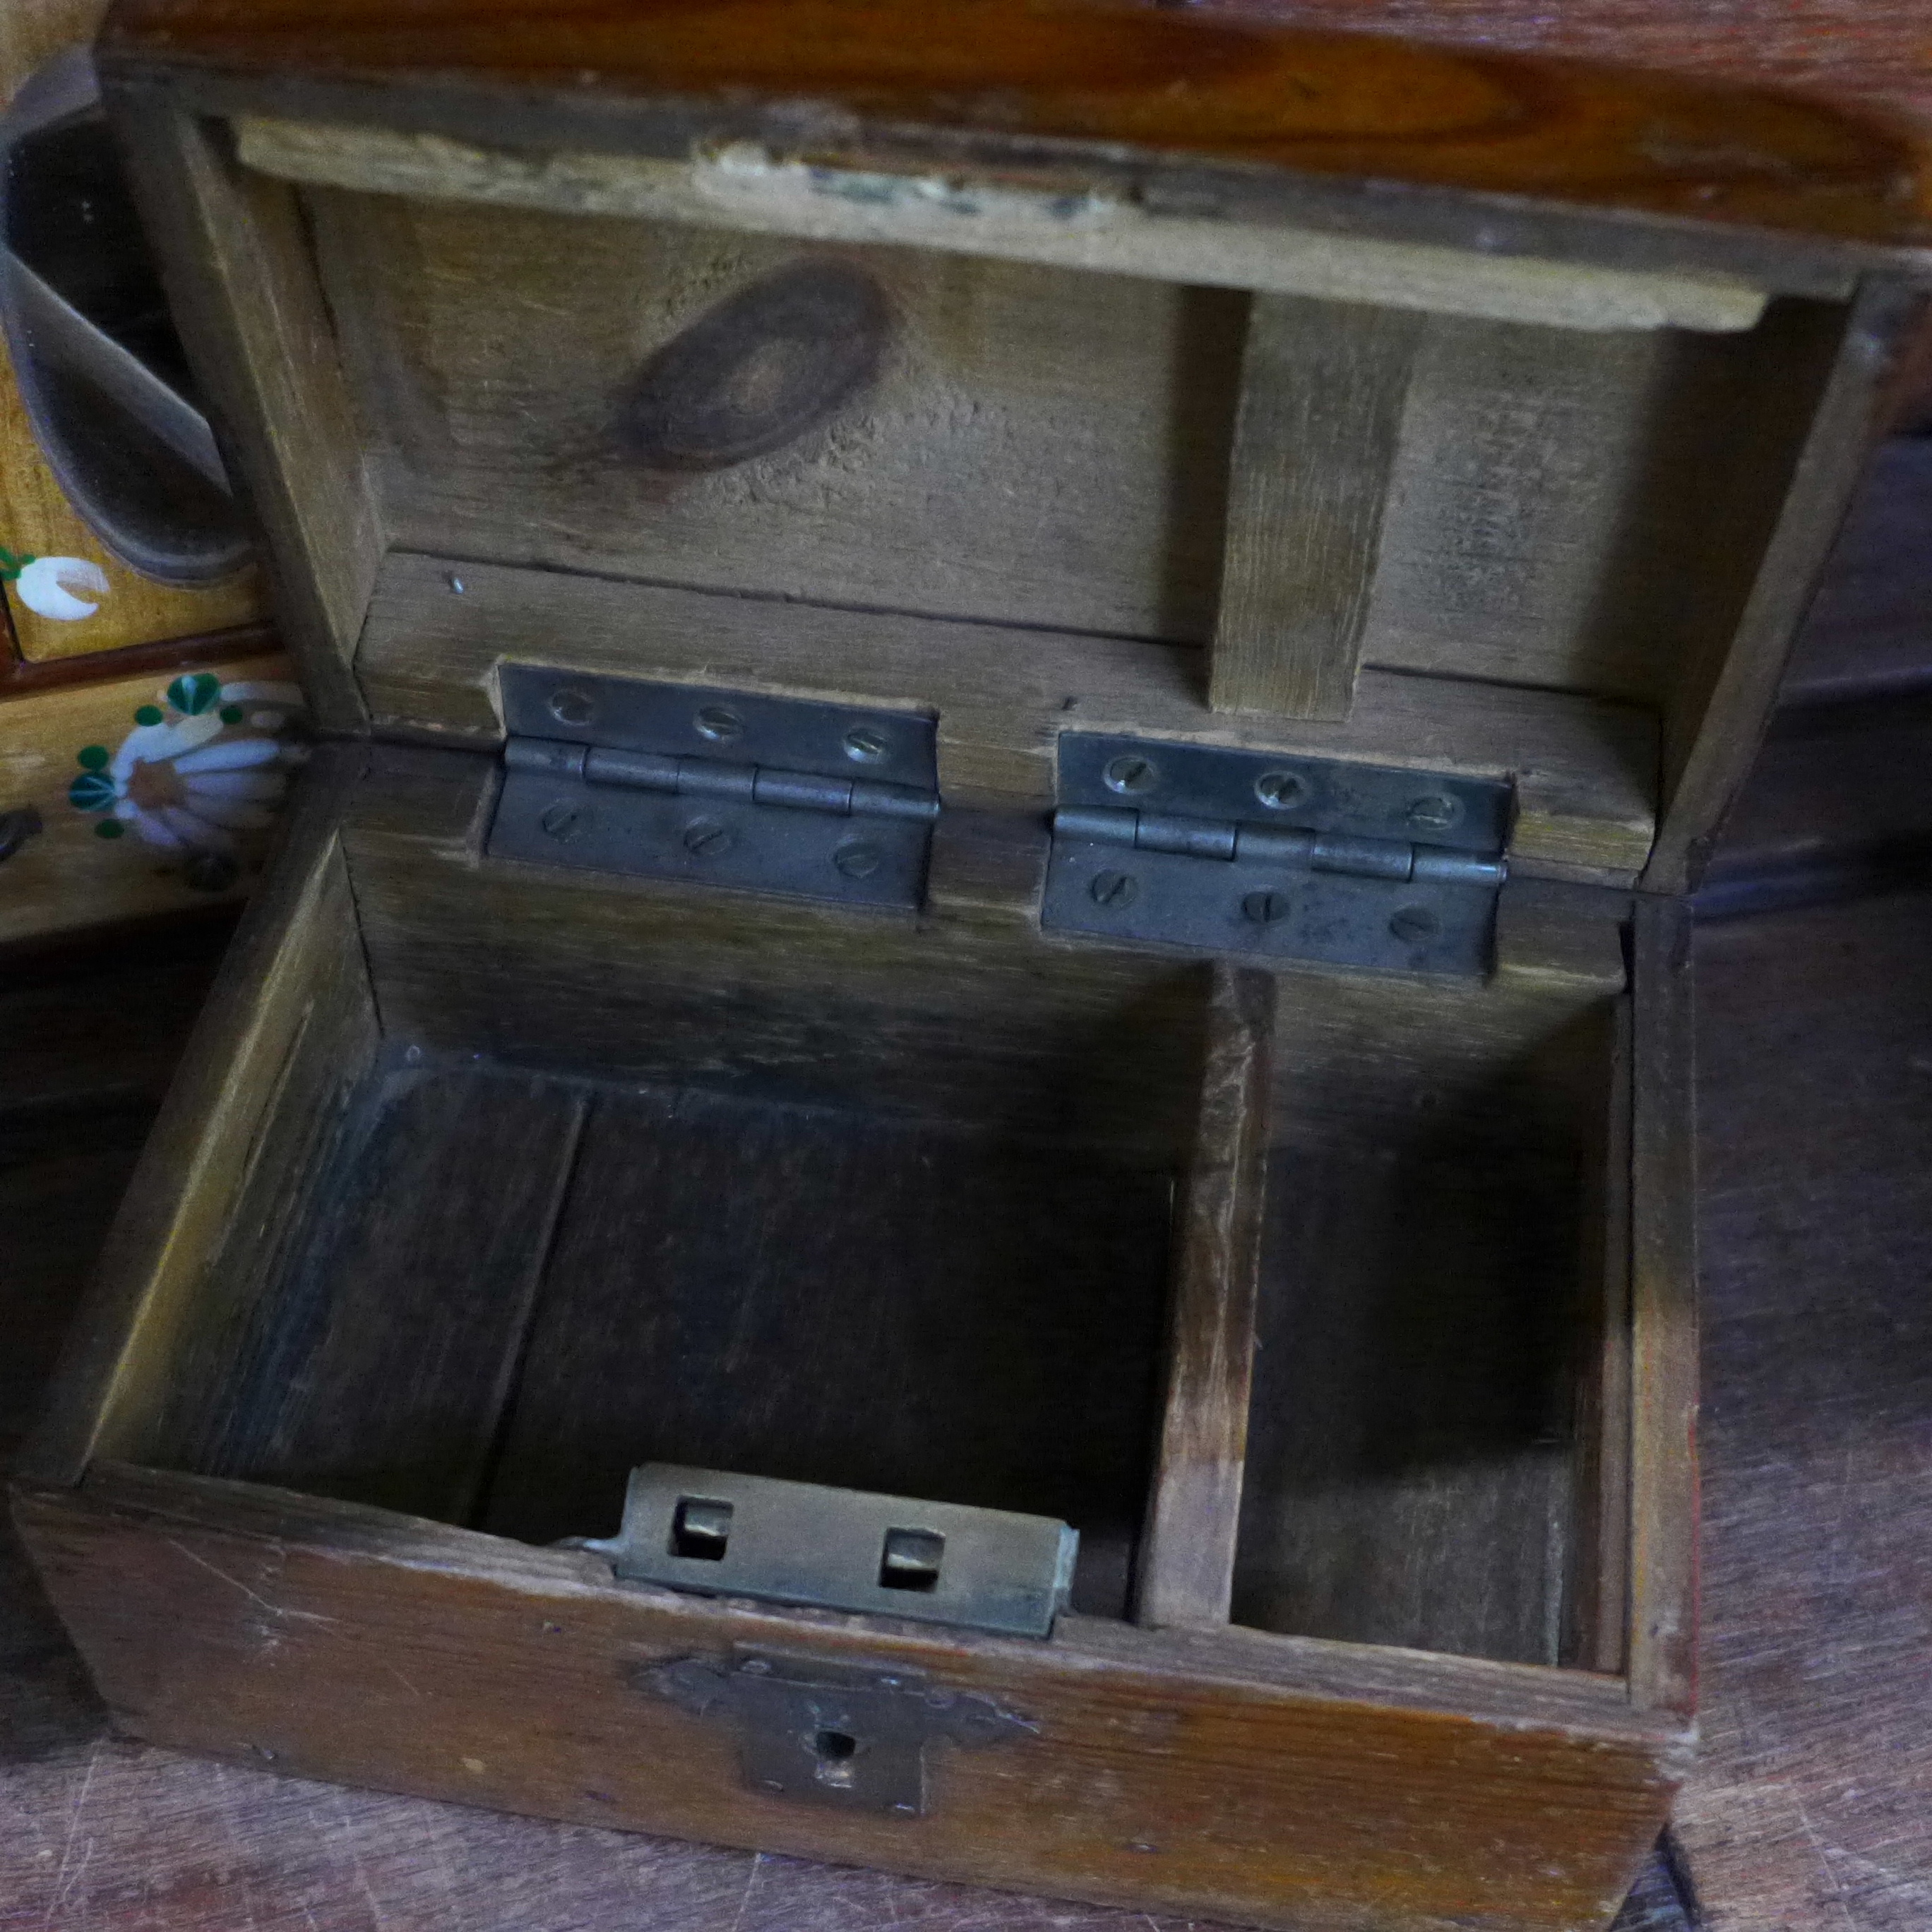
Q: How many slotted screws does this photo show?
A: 12